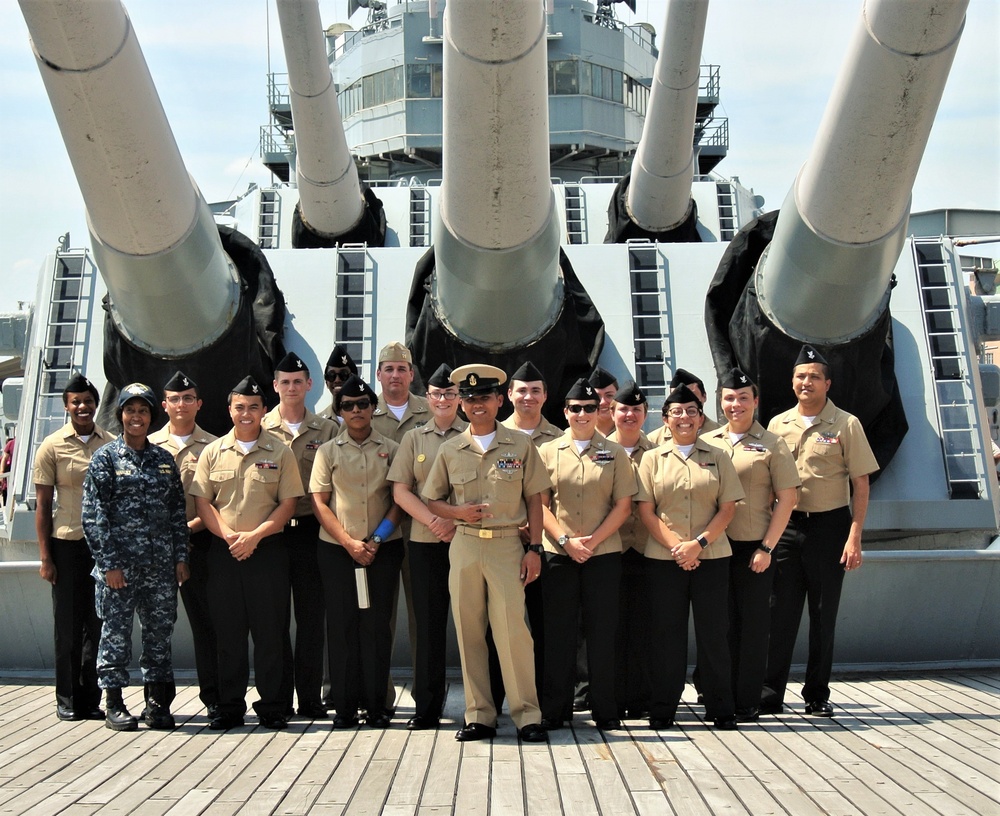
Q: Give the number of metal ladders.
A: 8